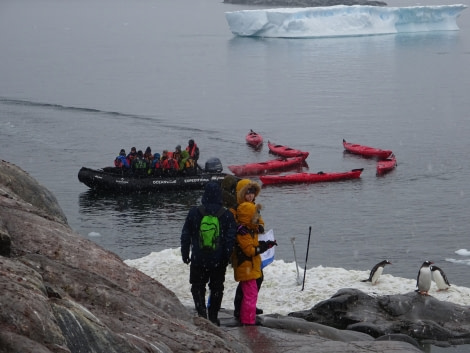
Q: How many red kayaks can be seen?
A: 6